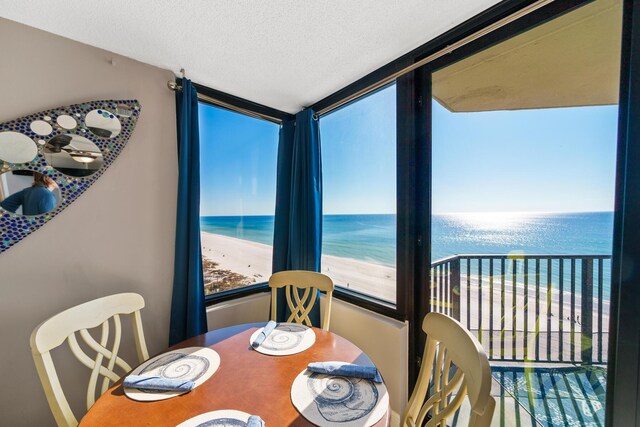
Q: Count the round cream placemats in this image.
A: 4